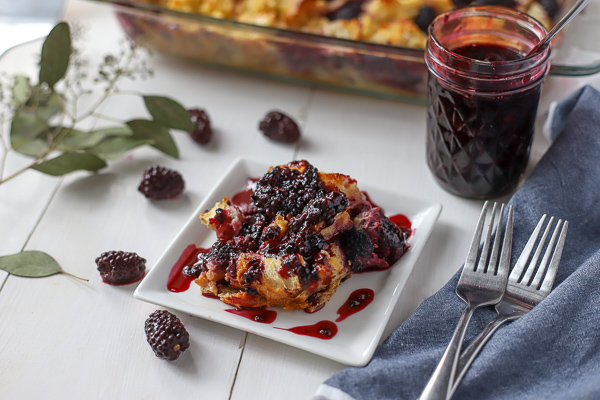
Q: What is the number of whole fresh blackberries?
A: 5